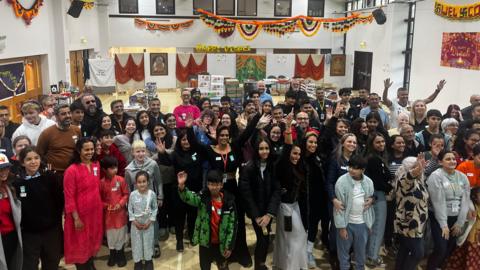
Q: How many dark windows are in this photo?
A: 7